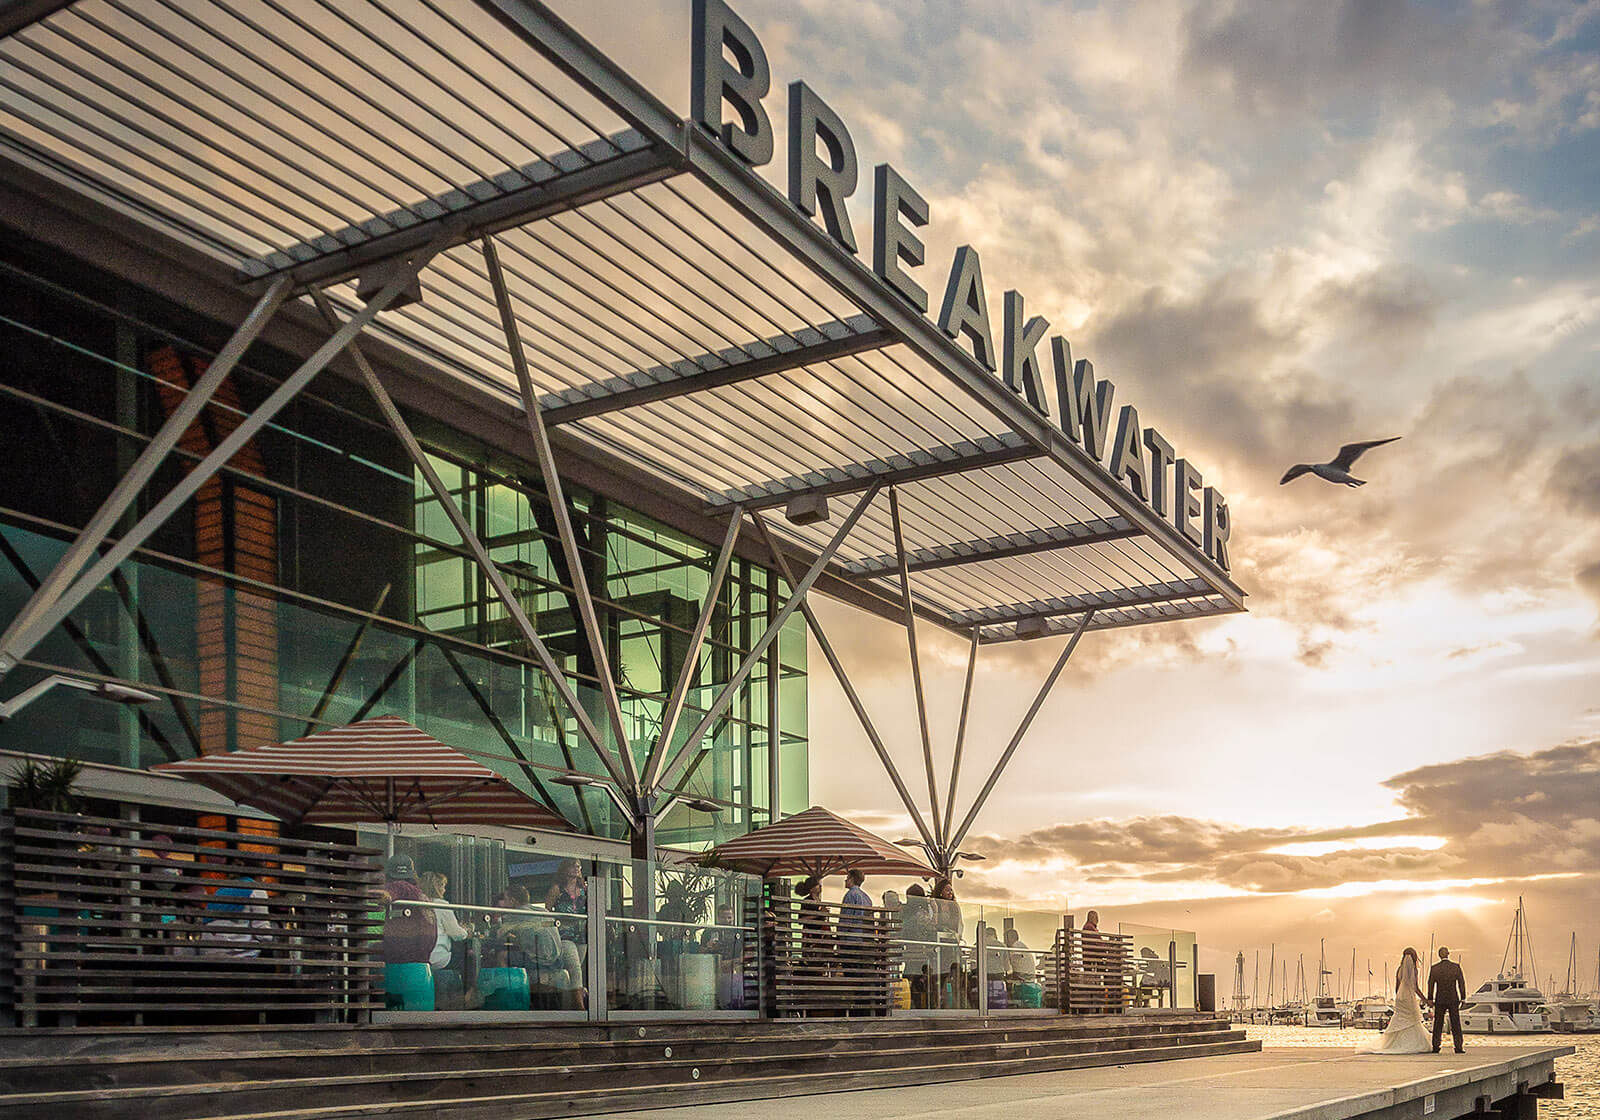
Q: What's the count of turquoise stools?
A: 3